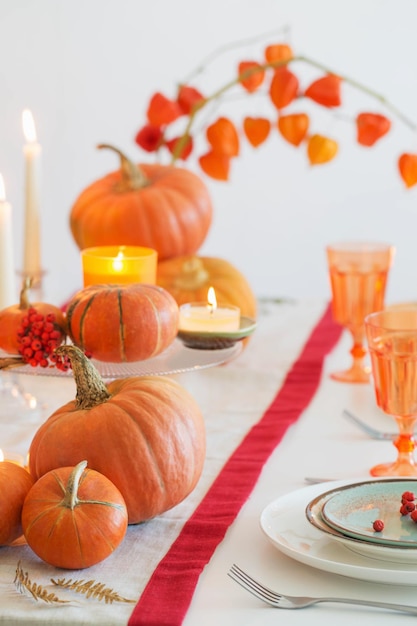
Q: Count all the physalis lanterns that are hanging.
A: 15